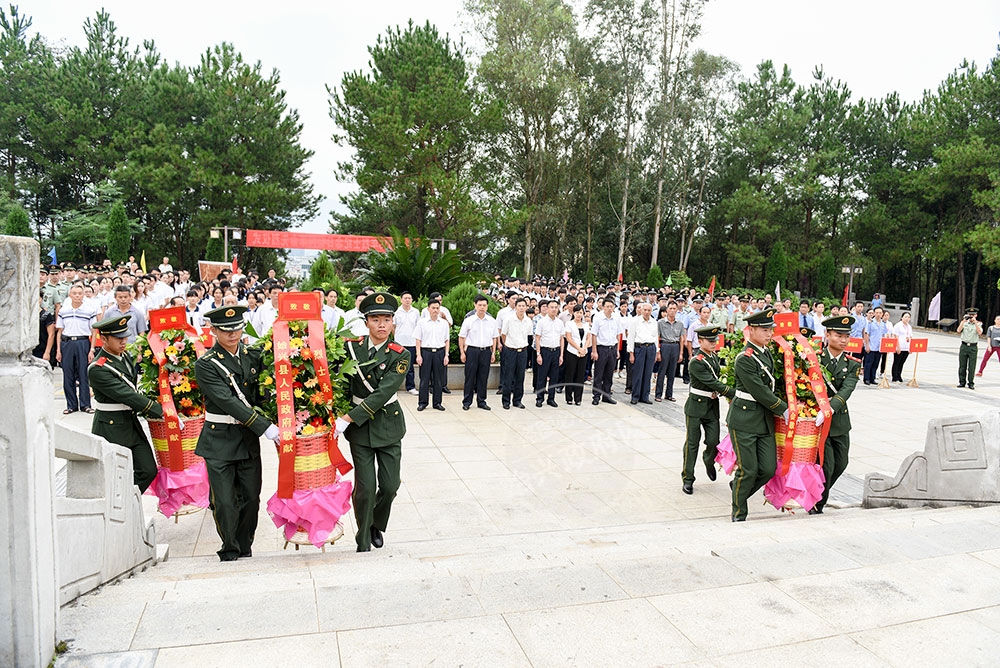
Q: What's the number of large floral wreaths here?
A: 4